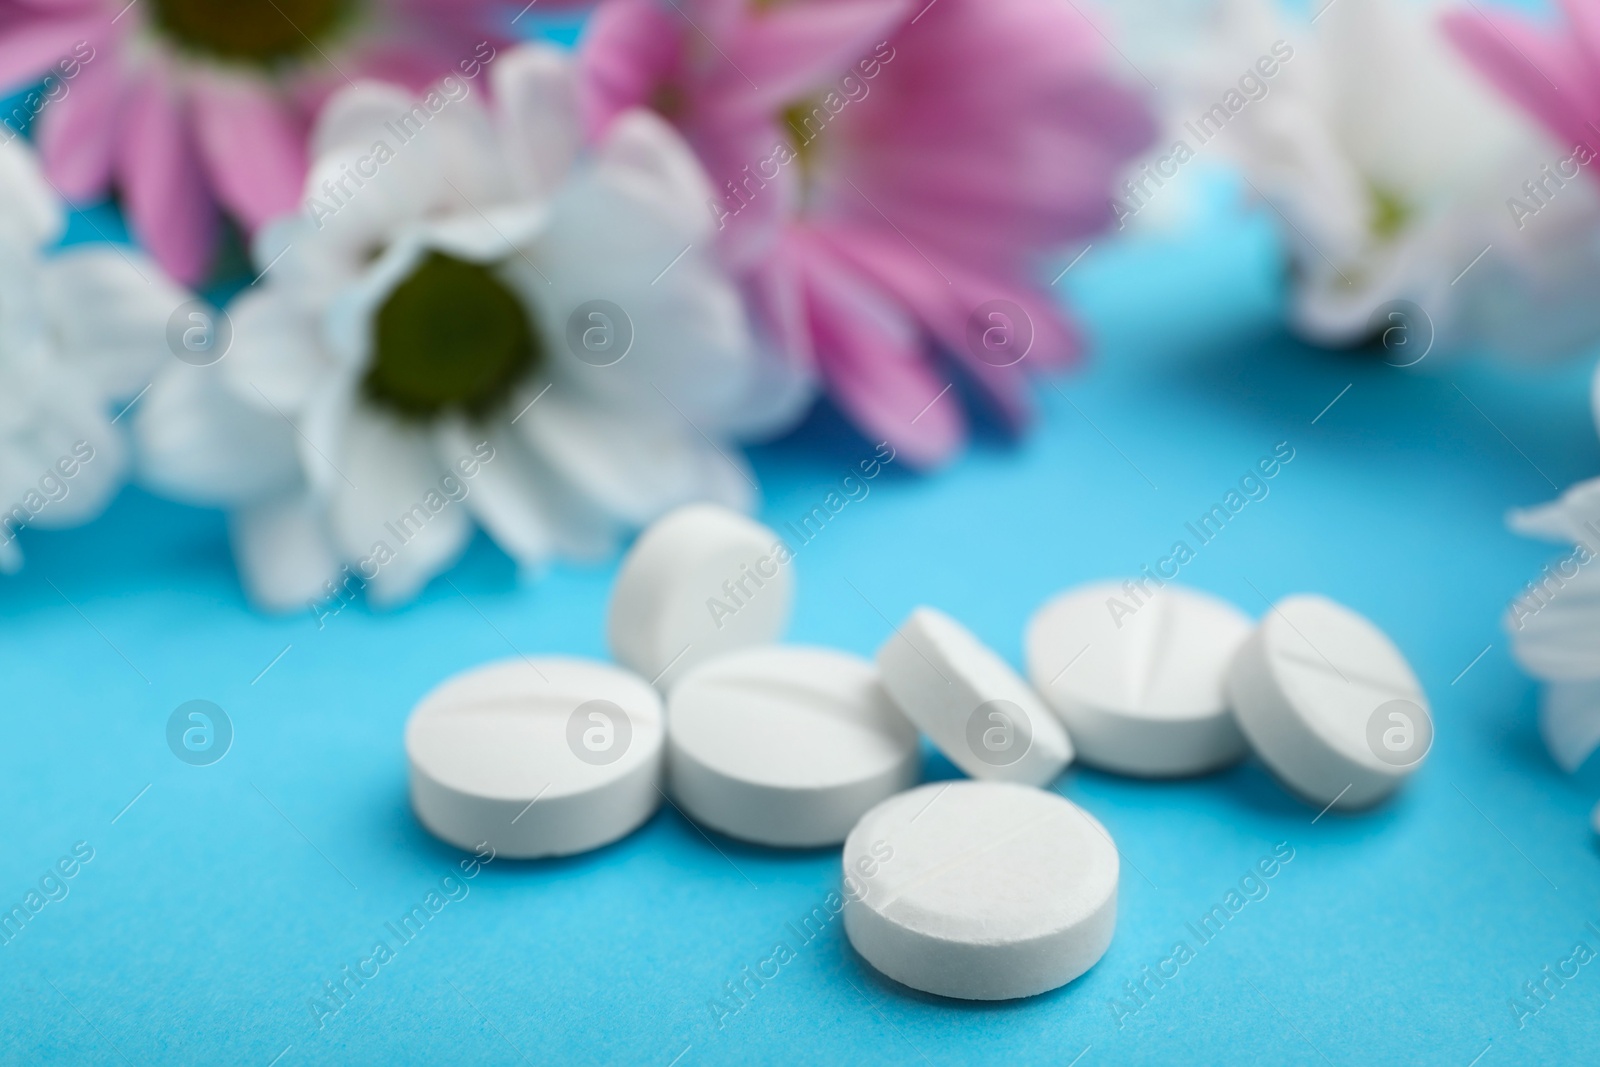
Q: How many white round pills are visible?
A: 7